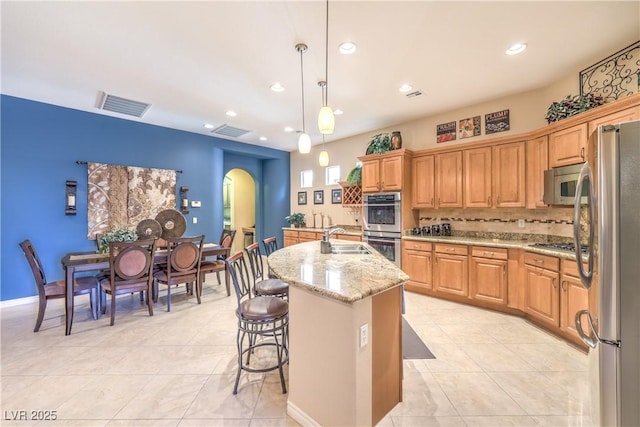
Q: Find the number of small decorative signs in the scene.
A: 3